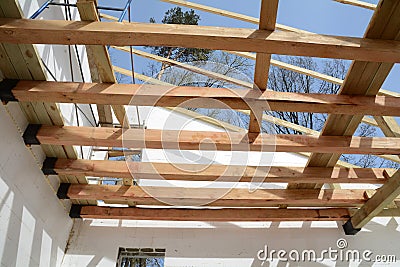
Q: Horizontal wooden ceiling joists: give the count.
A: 6